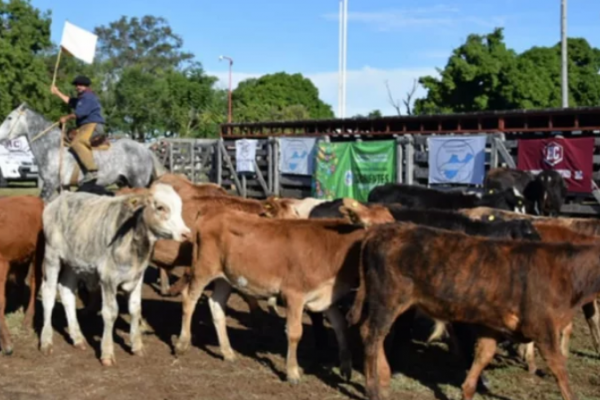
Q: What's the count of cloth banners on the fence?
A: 5